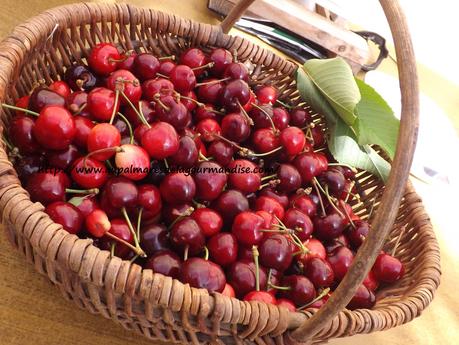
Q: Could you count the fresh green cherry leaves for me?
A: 3